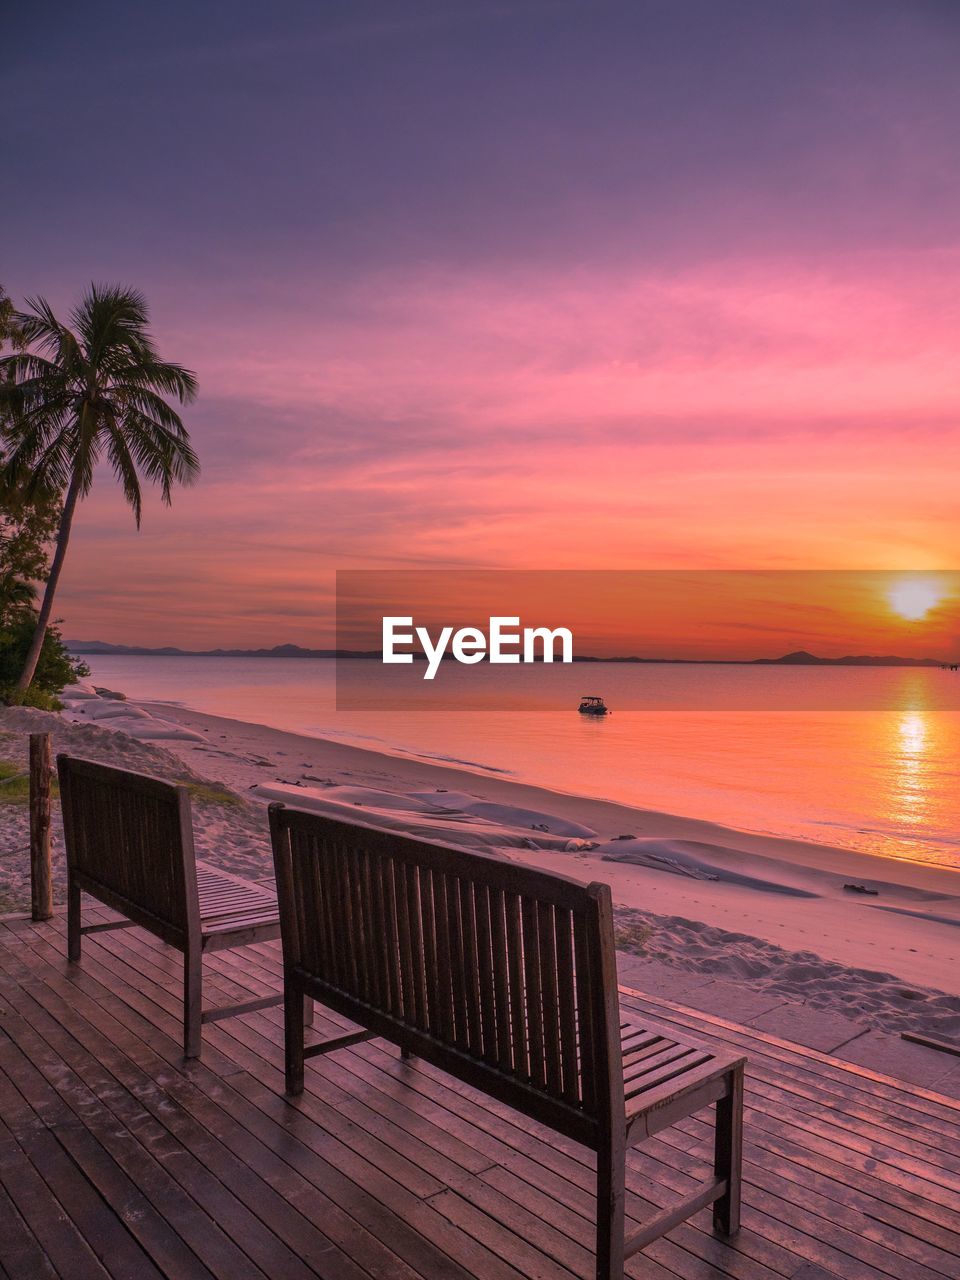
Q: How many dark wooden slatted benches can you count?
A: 2